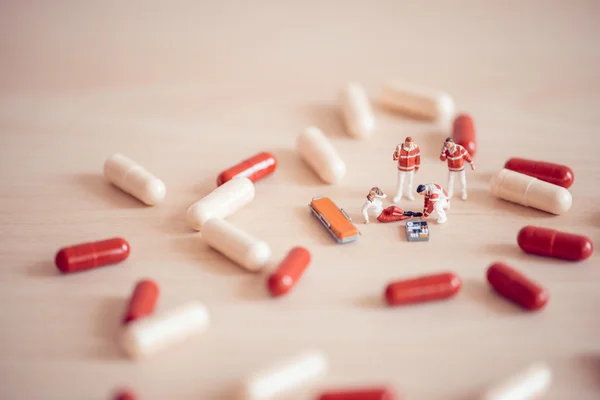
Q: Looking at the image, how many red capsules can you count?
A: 11